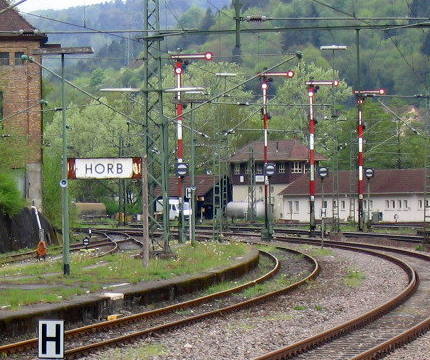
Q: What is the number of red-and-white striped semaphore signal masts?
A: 4